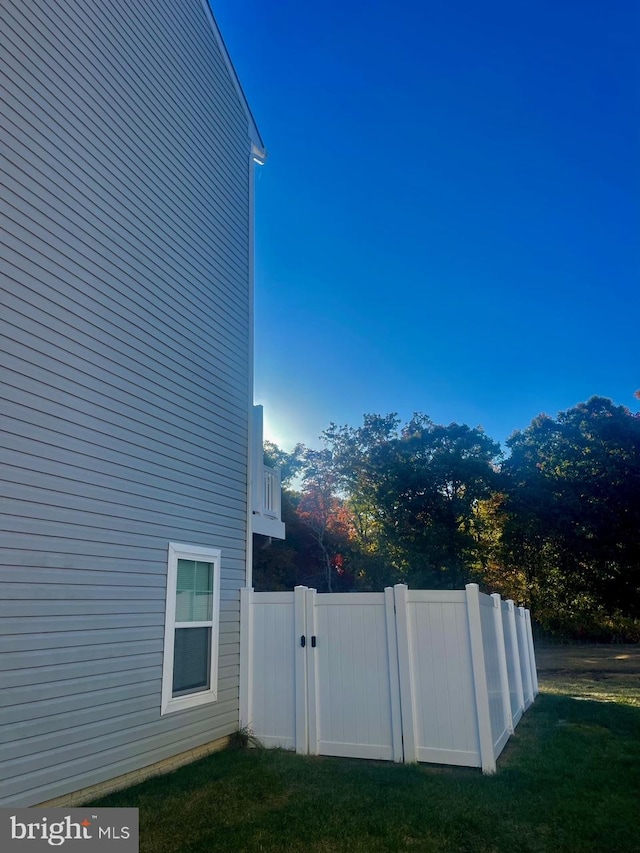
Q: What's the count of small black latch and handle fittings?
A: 2